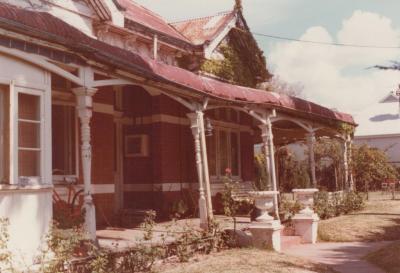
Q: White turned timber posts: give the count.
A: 5